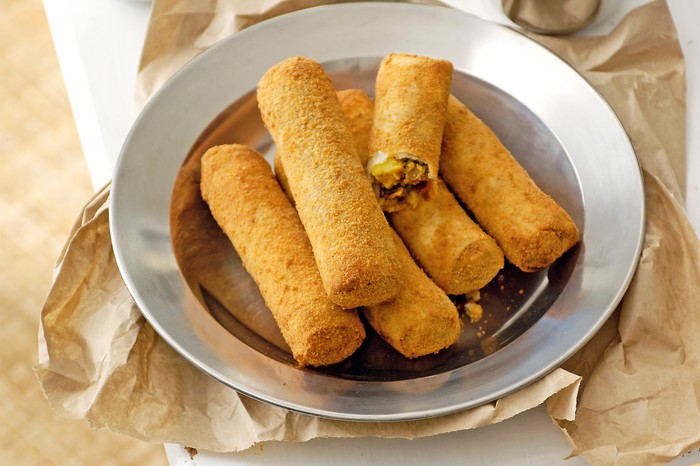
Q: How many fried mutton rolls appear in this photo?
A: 6